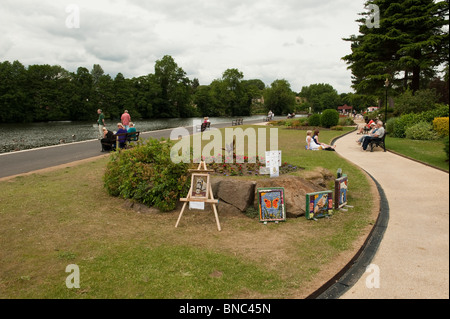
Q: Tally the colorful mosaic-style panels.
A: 3